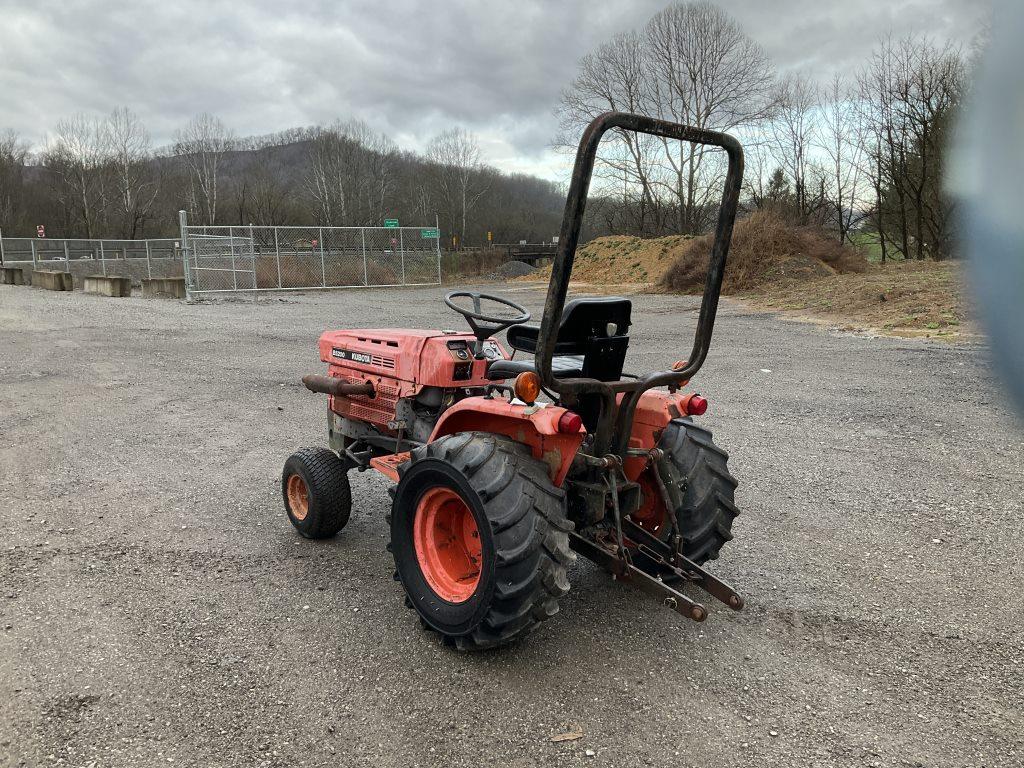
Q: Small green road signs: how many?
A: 2